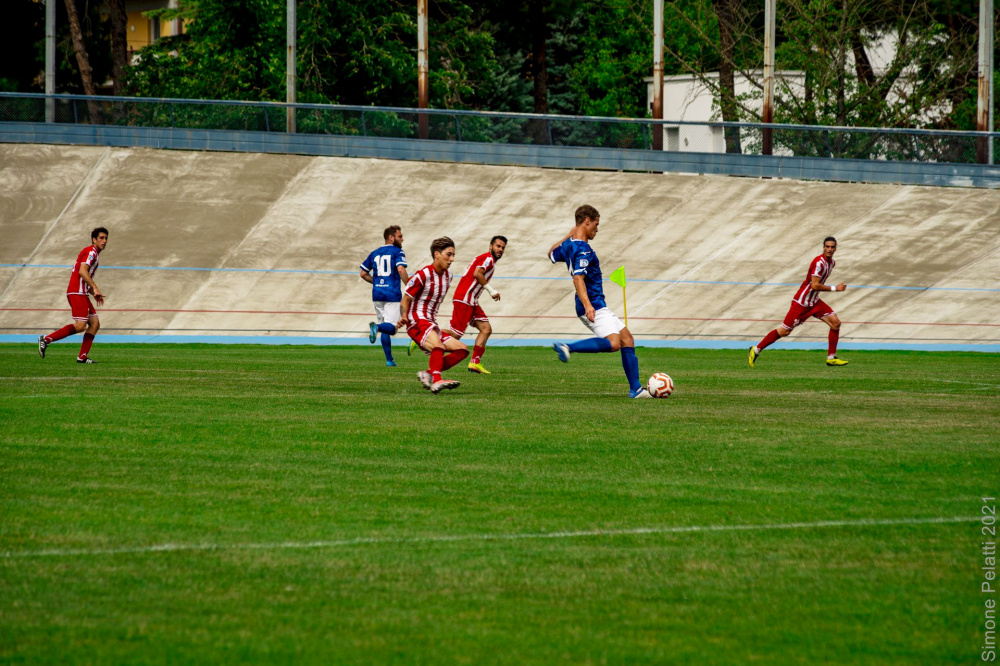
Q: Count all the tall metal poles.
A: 6